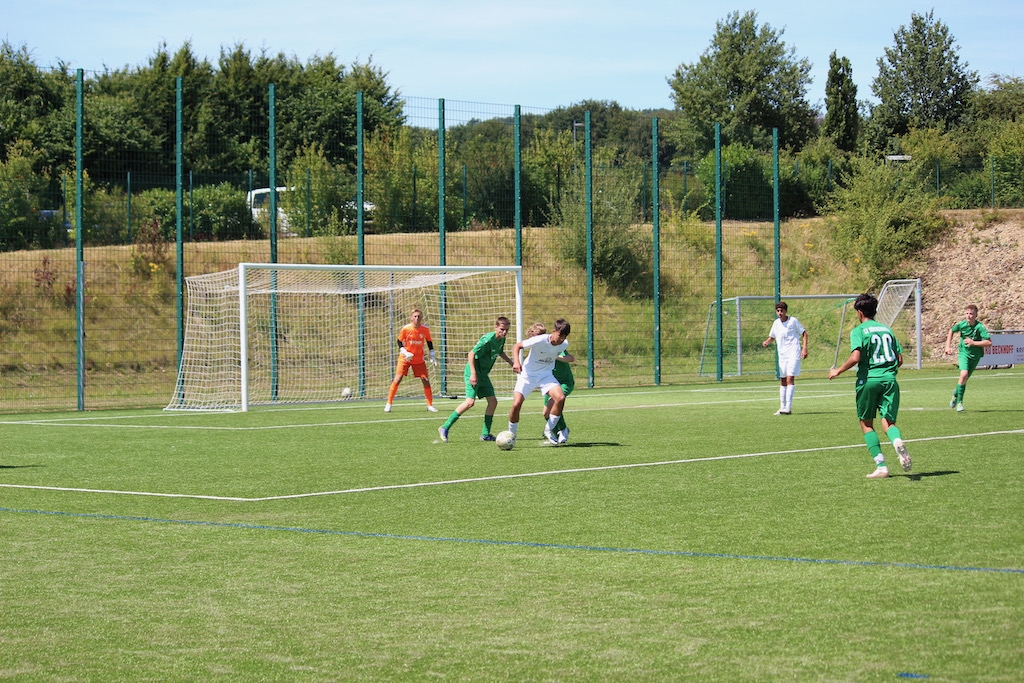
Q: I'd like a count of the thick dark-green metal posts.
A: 10